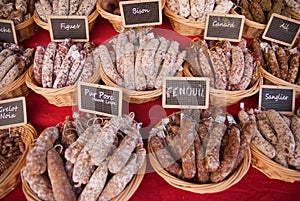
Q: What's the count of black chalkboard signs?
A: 9